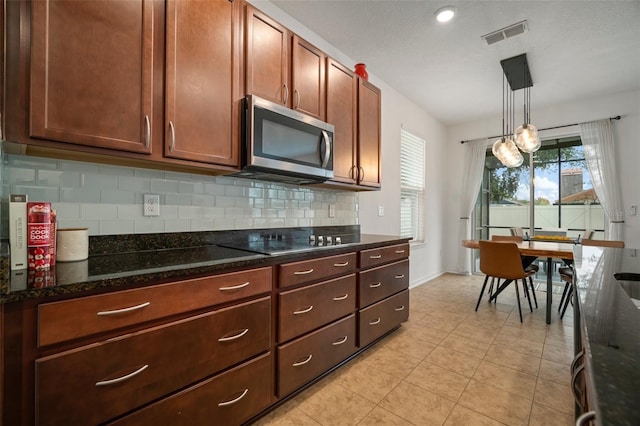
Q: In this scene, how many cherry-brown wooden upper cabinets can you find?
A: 6